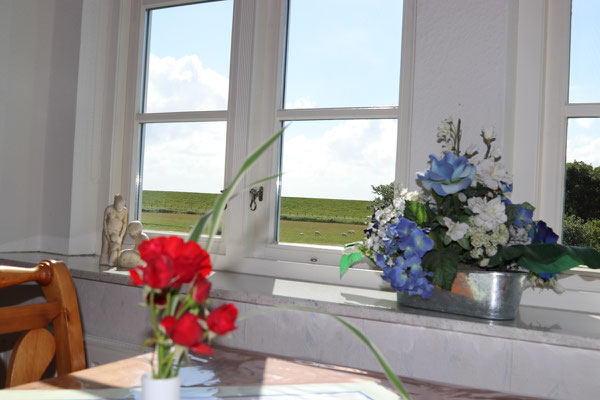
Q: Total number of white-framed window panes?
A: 6